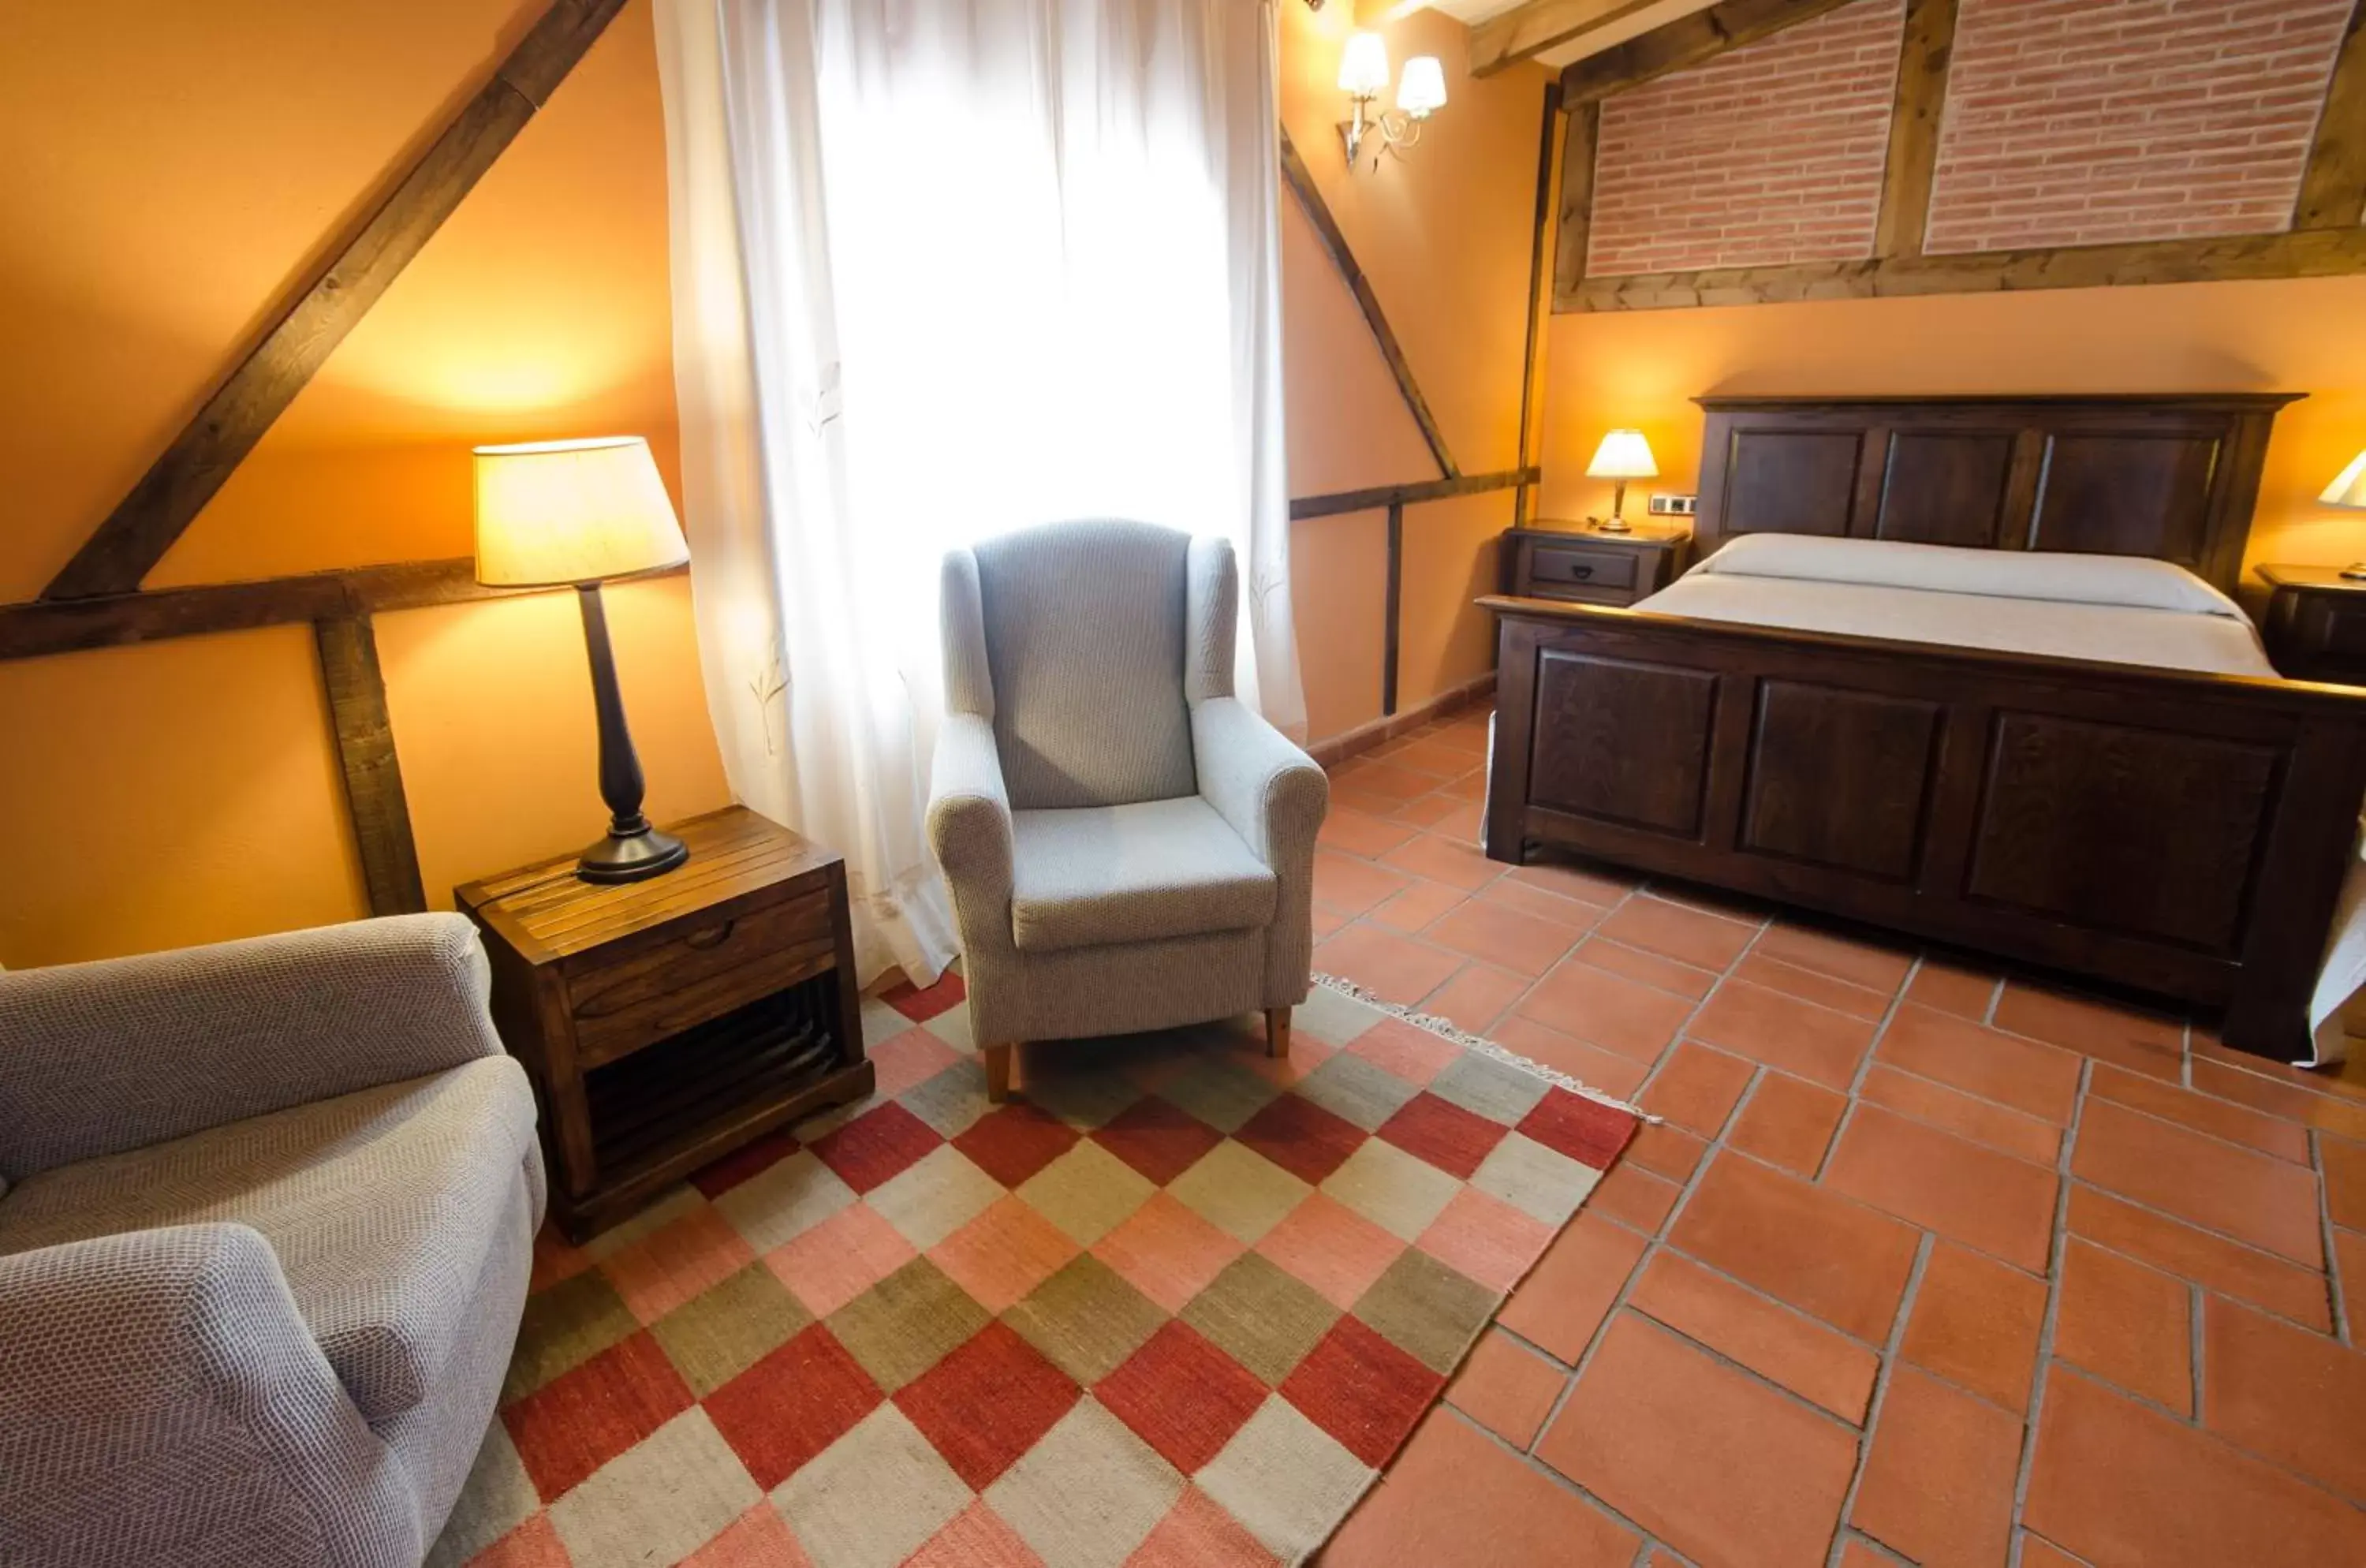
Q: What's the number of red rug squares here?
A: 13